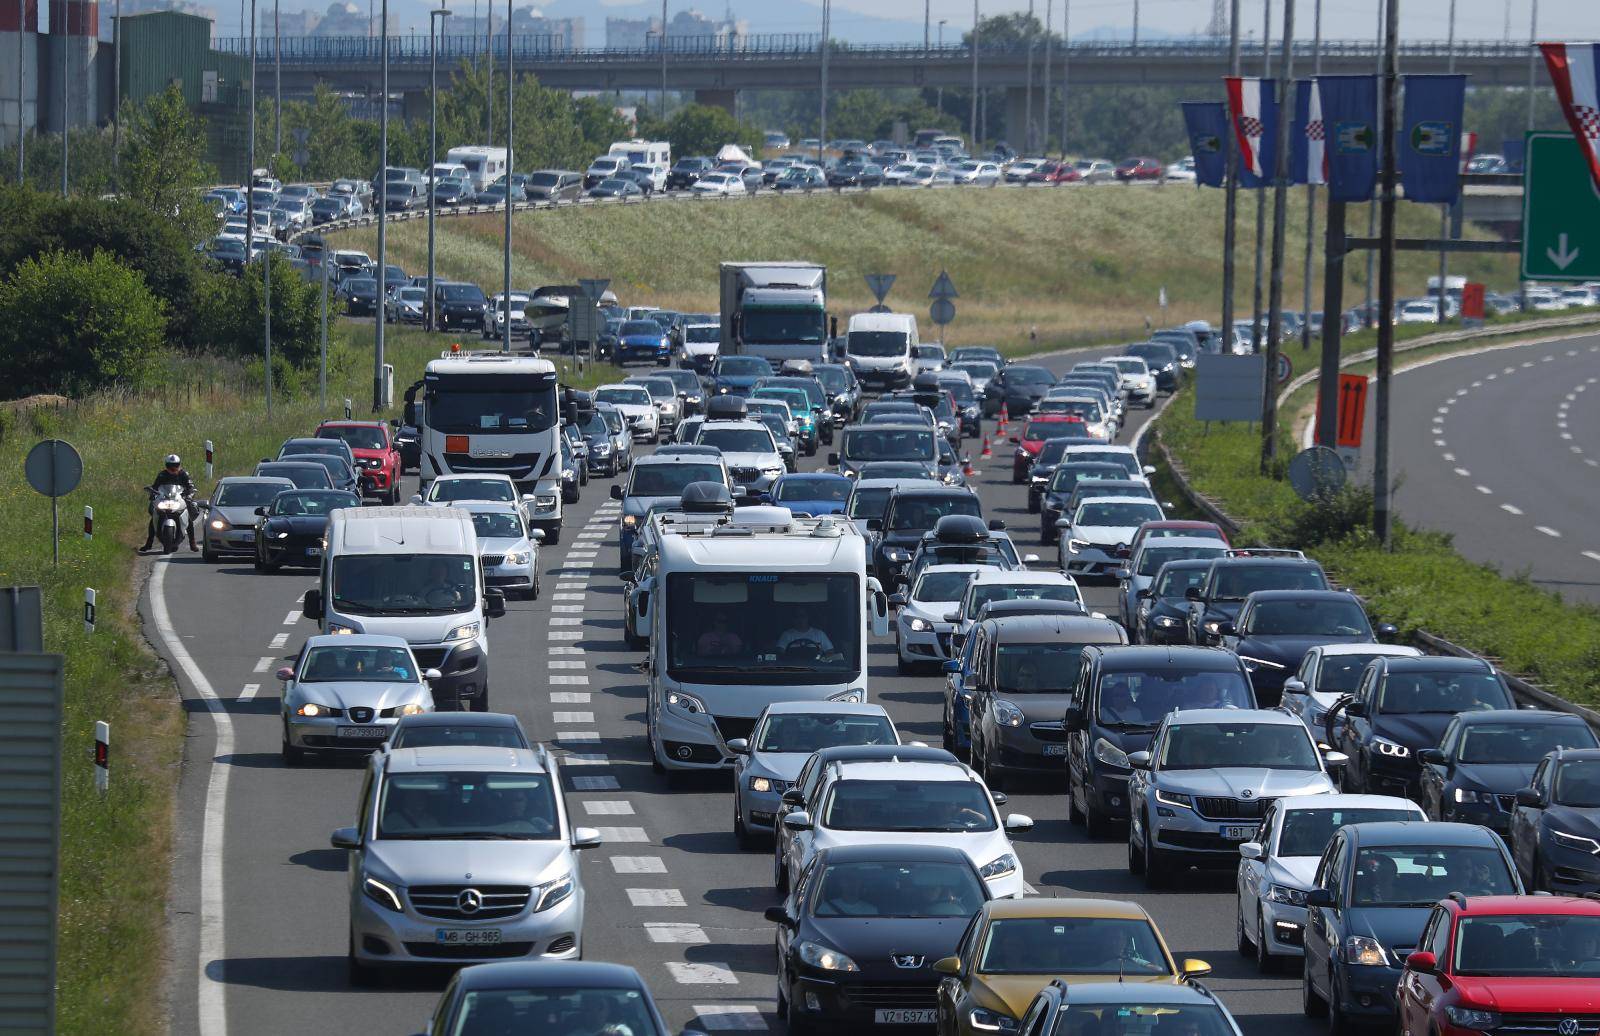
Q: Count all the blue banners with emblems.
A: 3